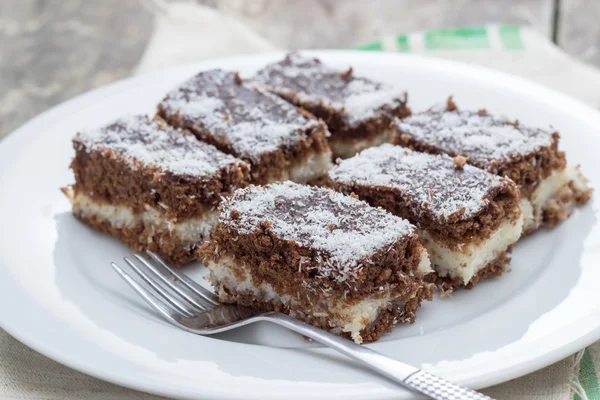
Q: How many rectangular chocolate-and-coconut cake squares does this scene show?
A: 6